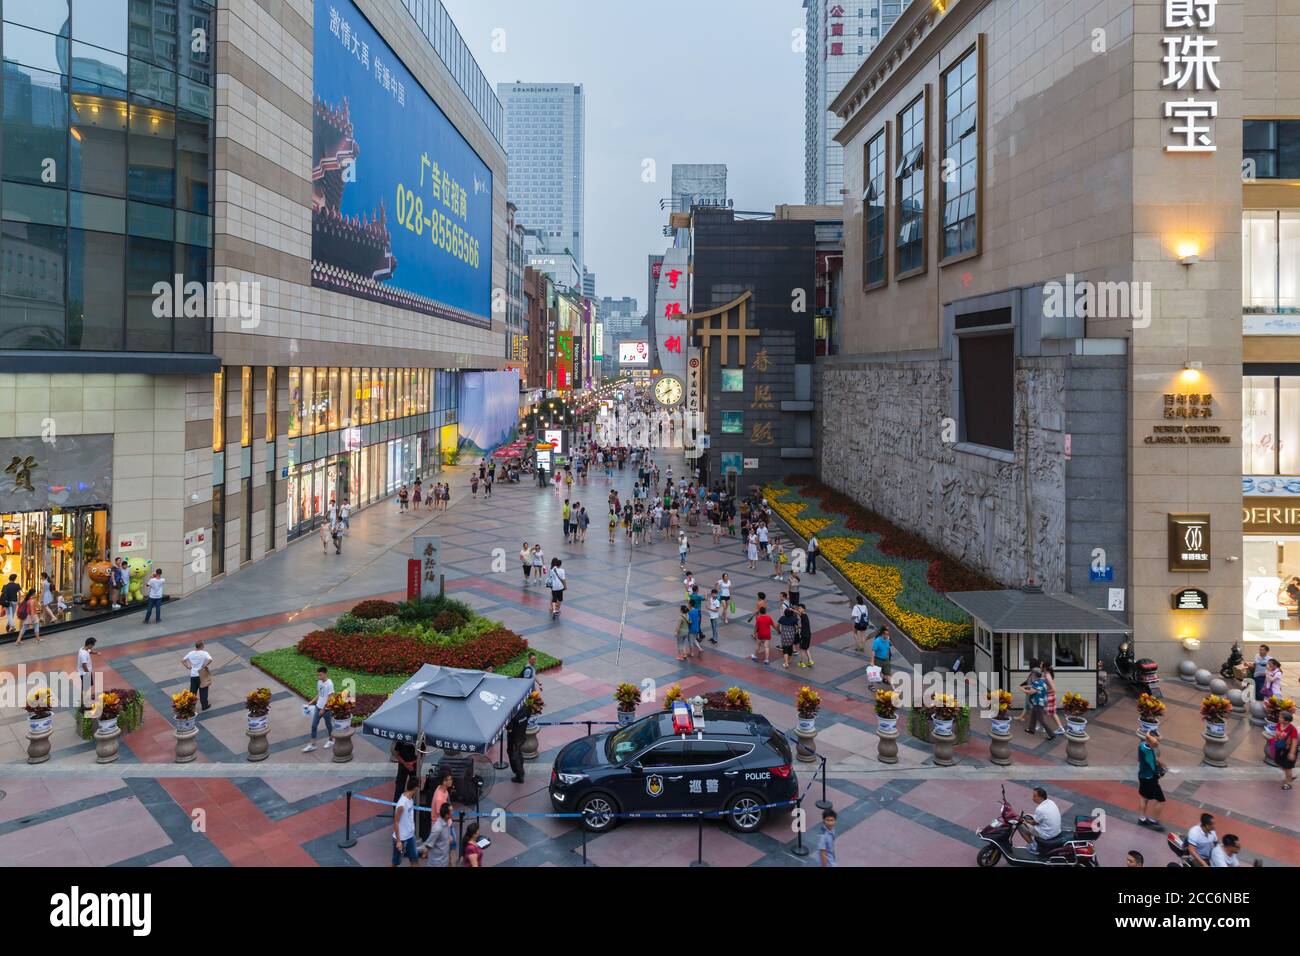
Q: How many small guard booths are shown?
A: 1